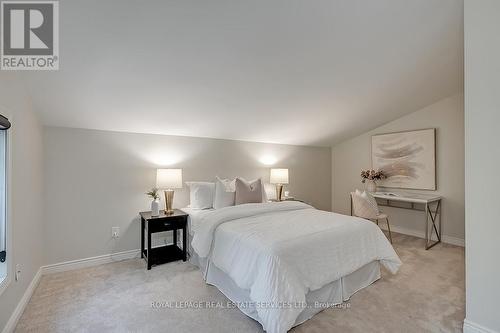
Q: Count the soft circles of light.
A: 2